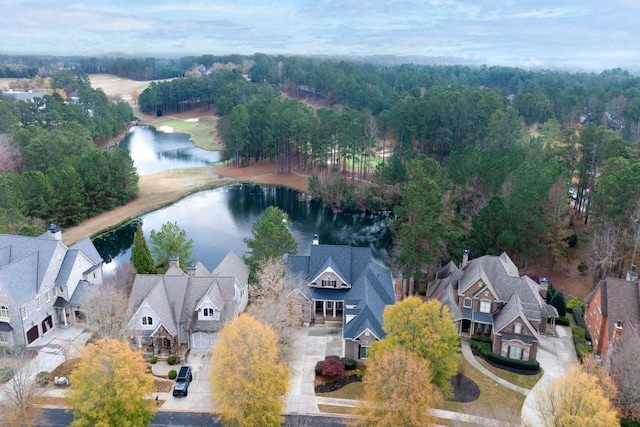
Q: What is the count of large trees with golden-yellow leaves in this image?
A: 5